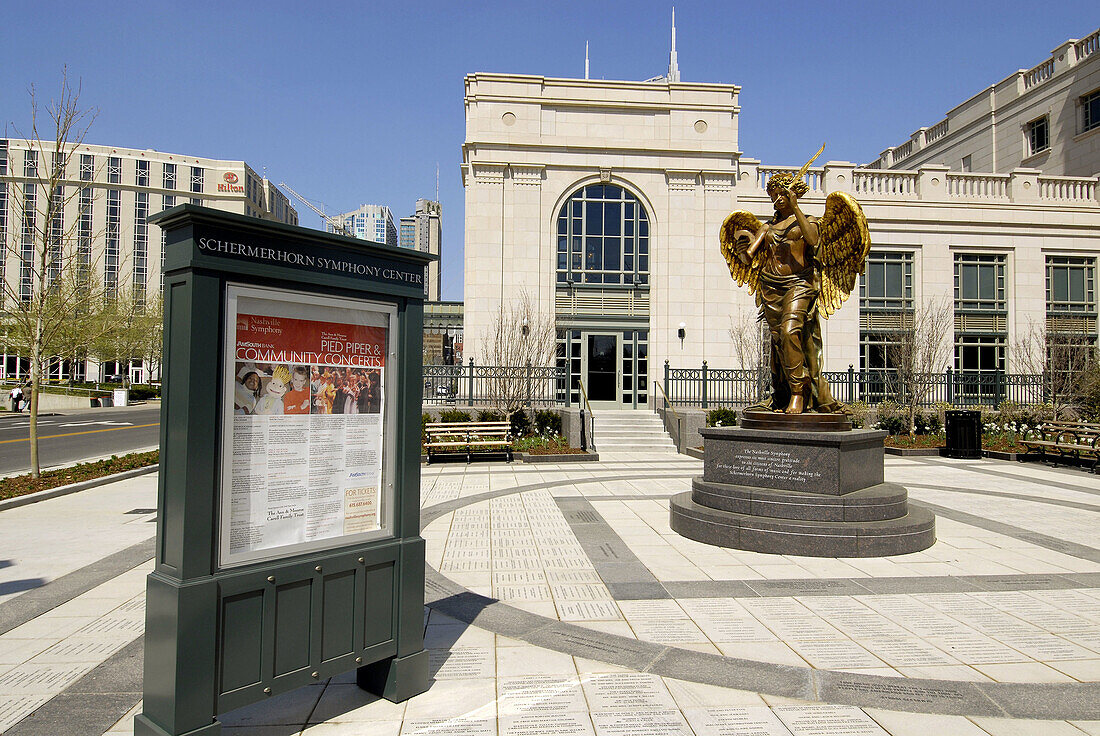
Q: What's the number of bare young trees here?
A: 5